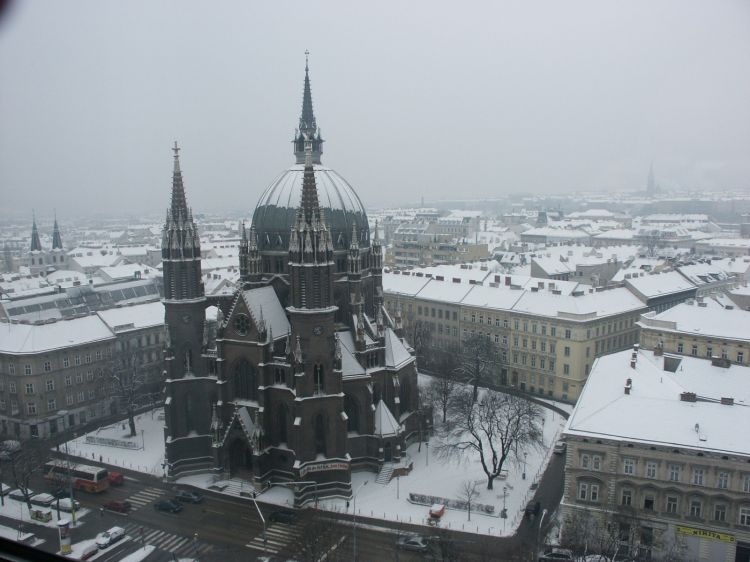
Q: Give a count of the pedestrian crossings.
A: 3